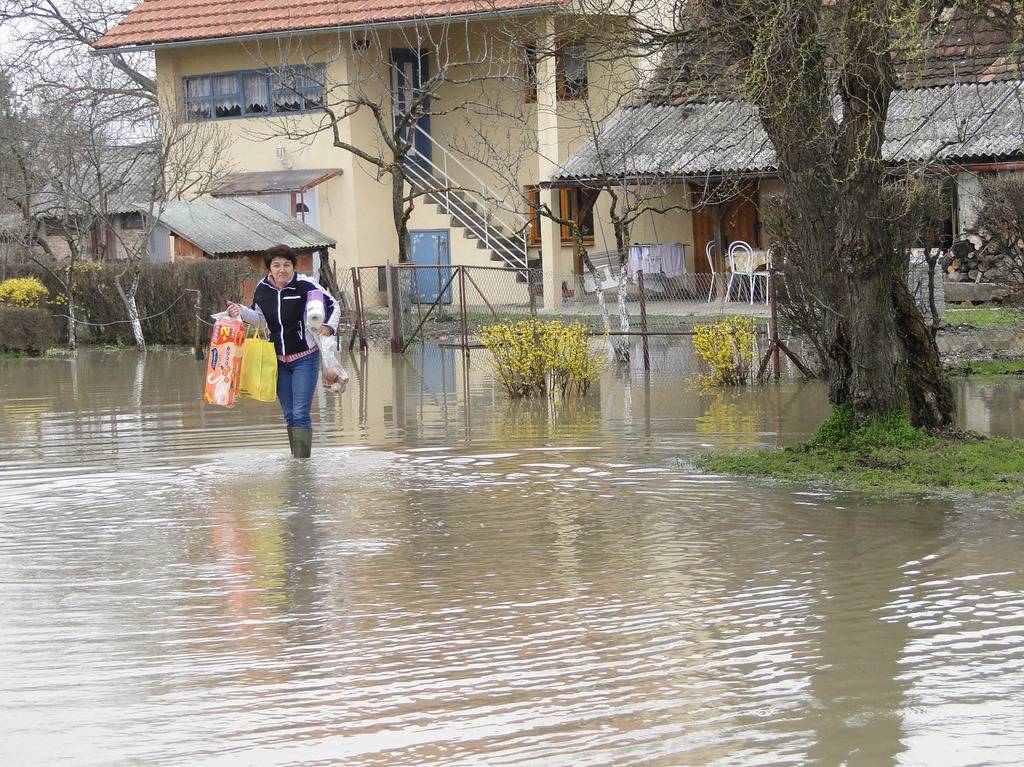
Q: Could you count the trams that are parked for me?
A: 0